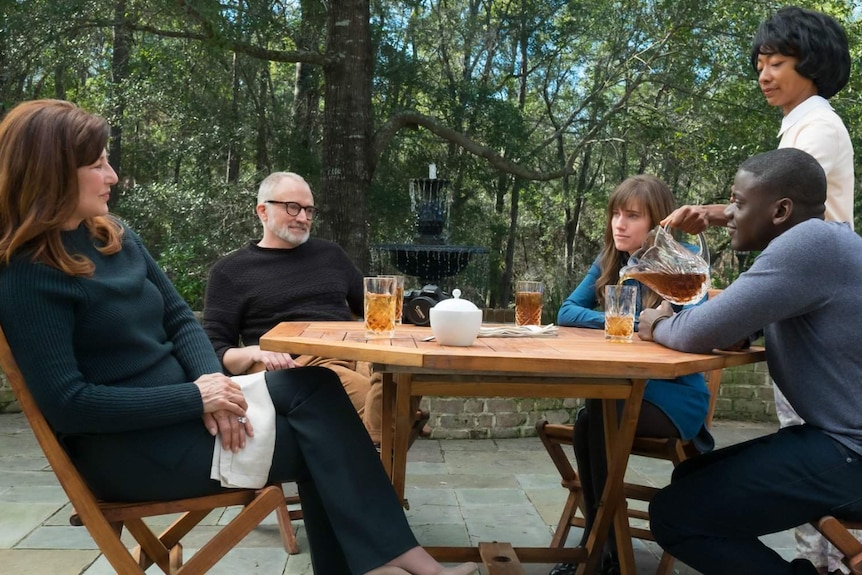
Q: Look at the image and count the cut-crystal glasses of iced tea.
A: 4